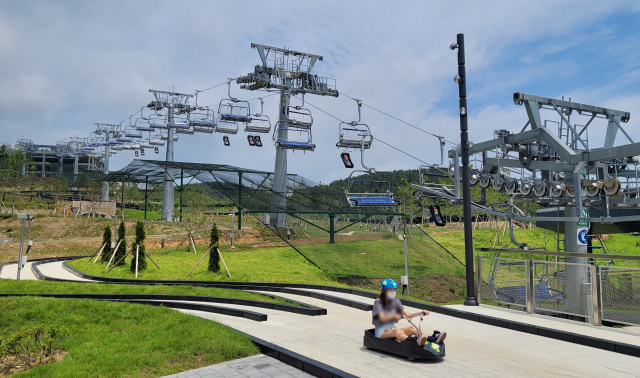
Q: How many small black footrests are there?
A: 8